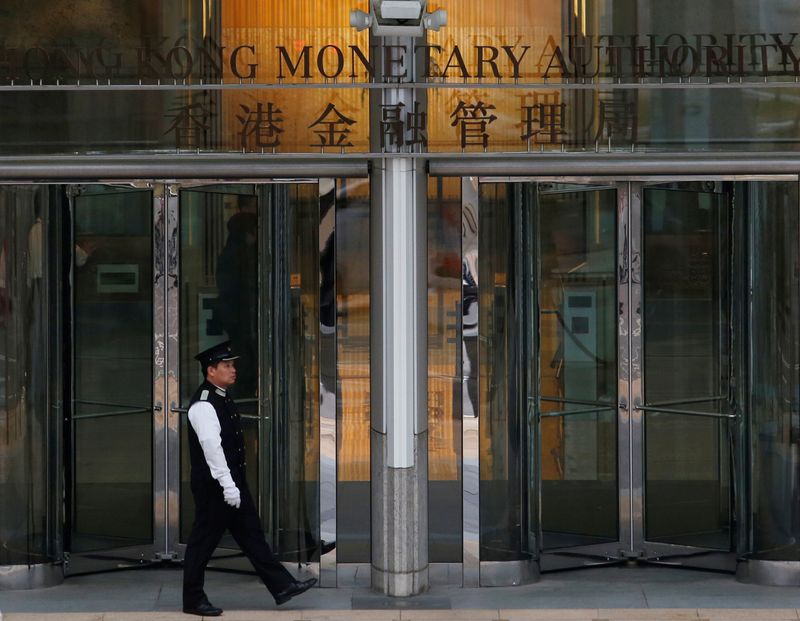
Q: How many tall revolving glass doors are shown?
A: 2